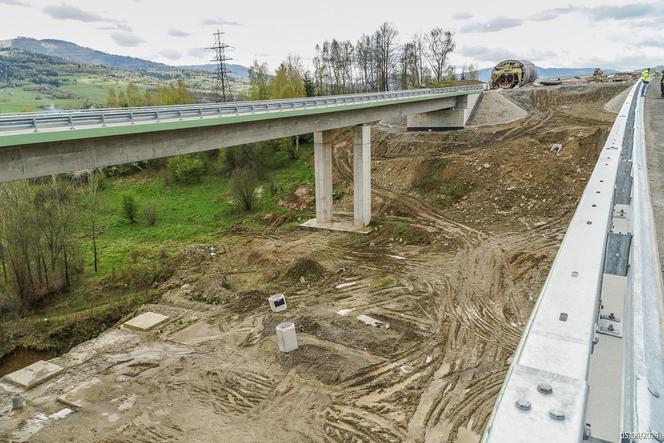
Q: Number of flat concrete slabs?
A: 2